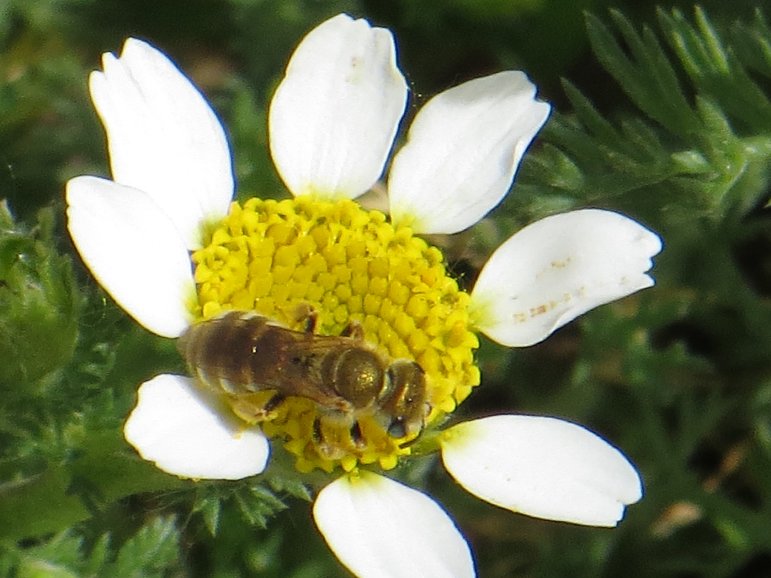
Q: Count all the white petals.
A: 8